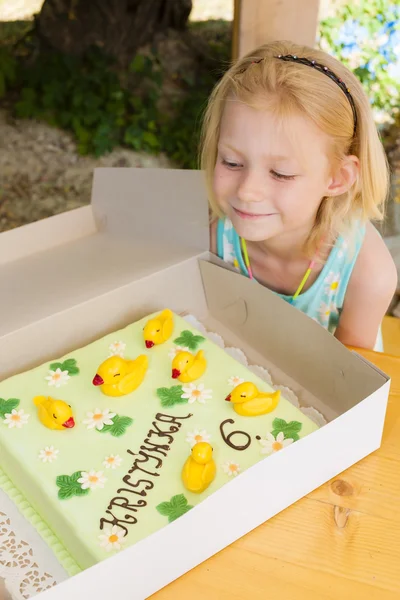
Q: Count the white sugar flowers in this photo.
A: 14